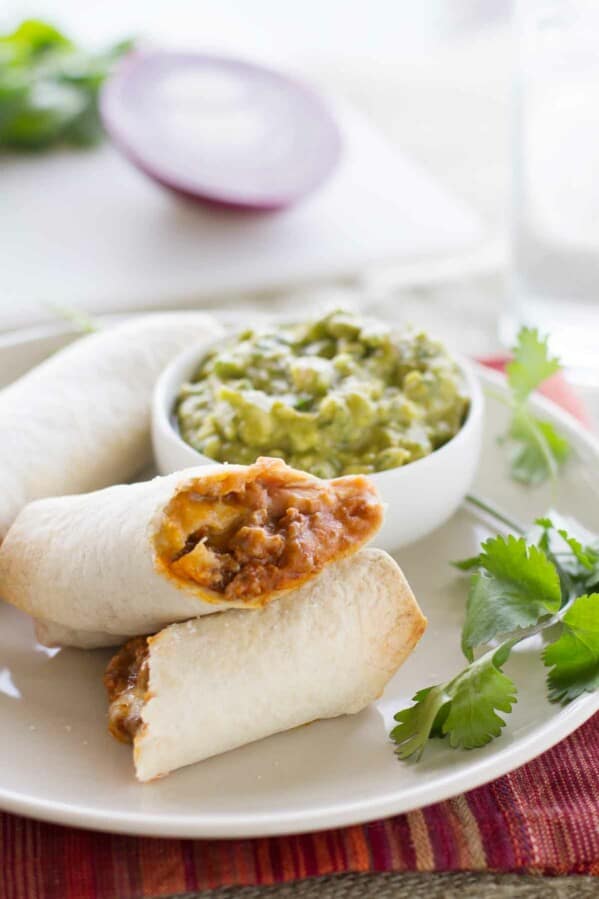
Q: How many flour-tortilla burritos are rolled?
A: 3